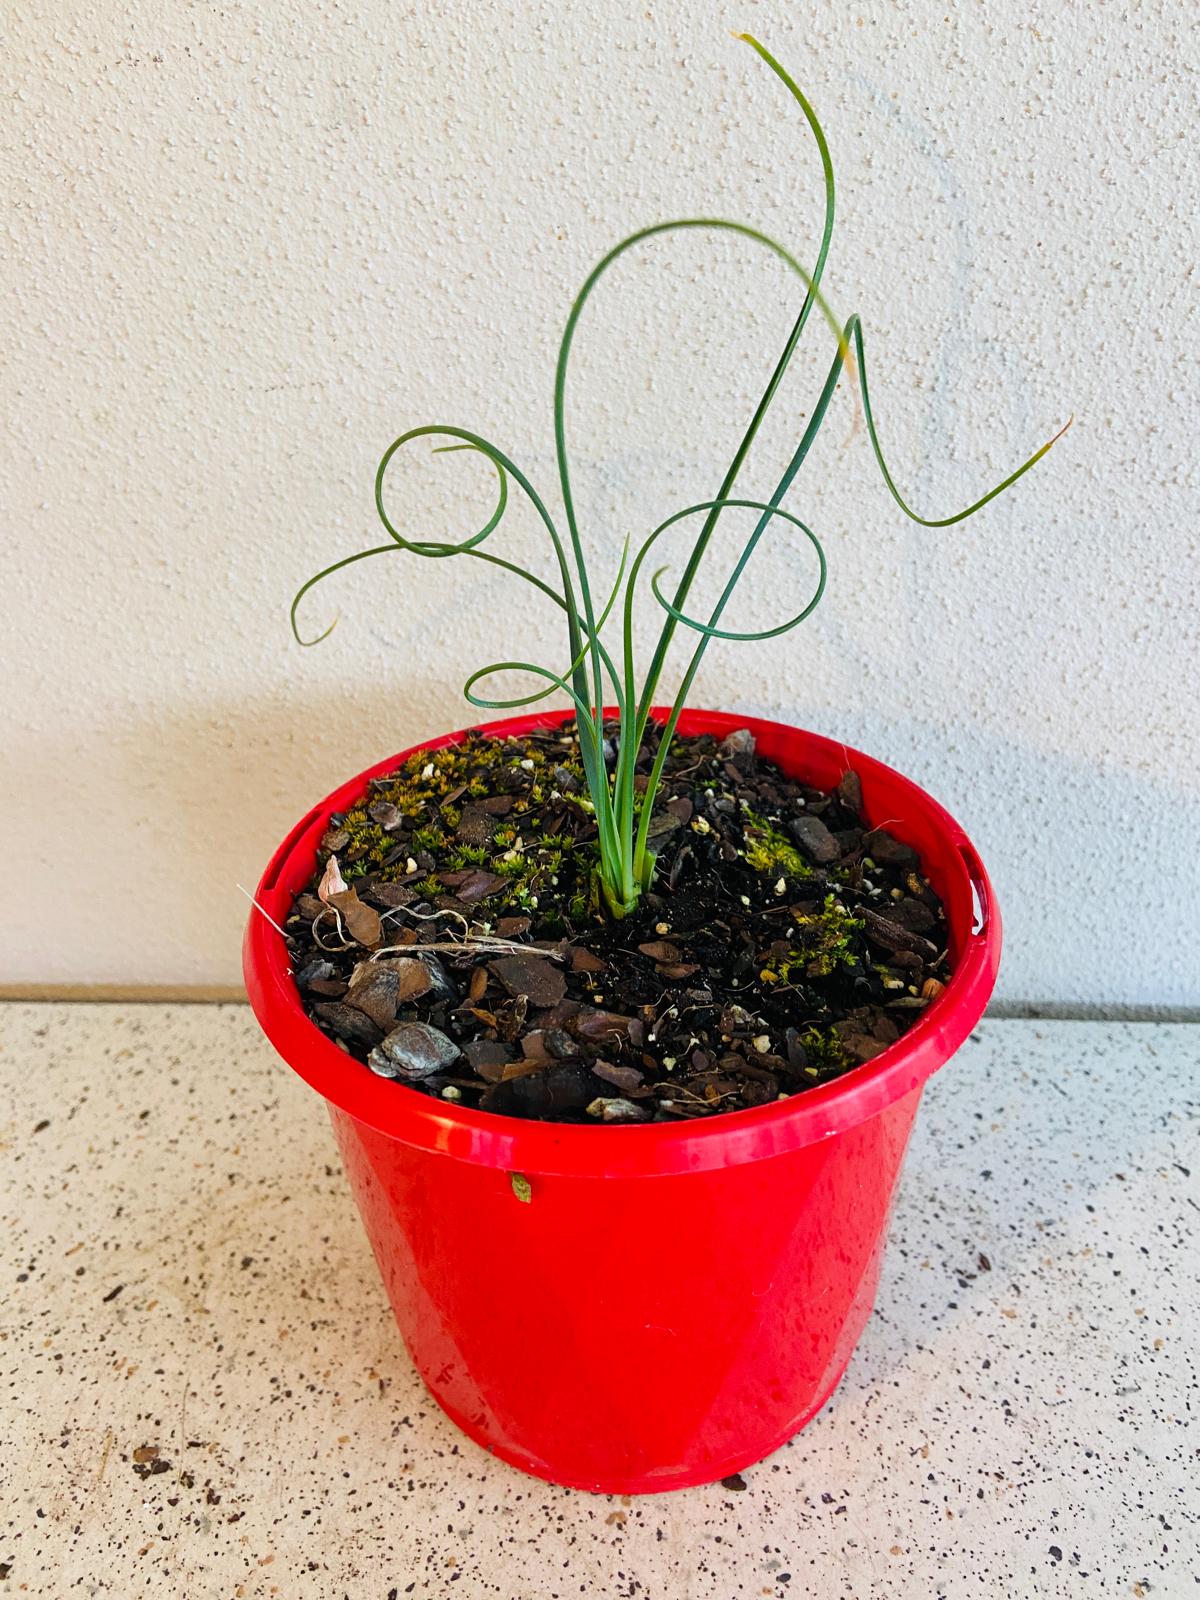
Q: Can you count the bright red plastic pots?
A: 1